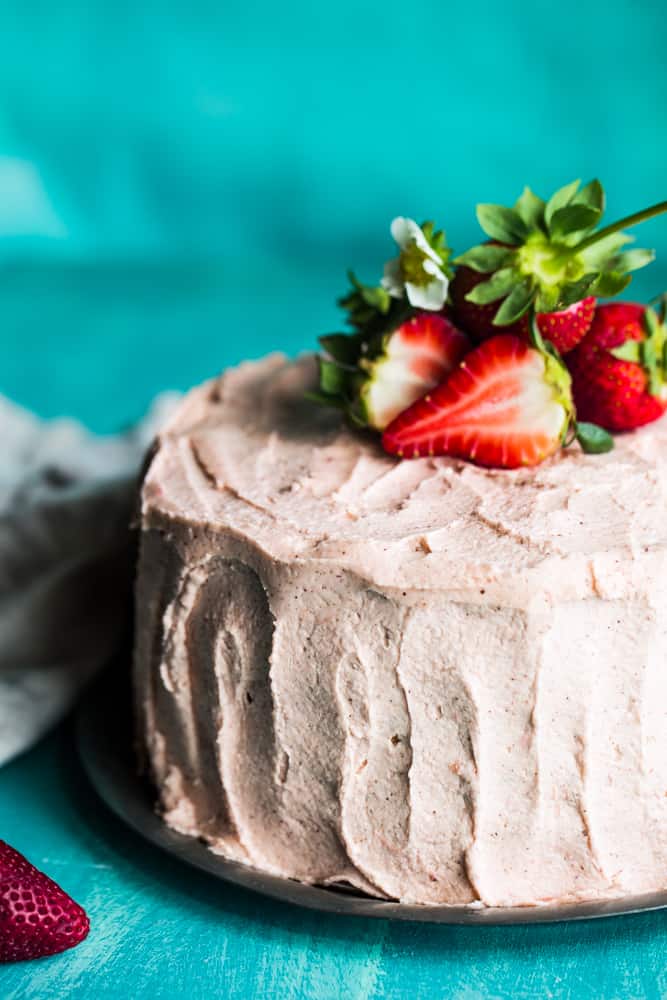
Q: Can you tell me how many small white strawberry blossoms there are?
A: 1